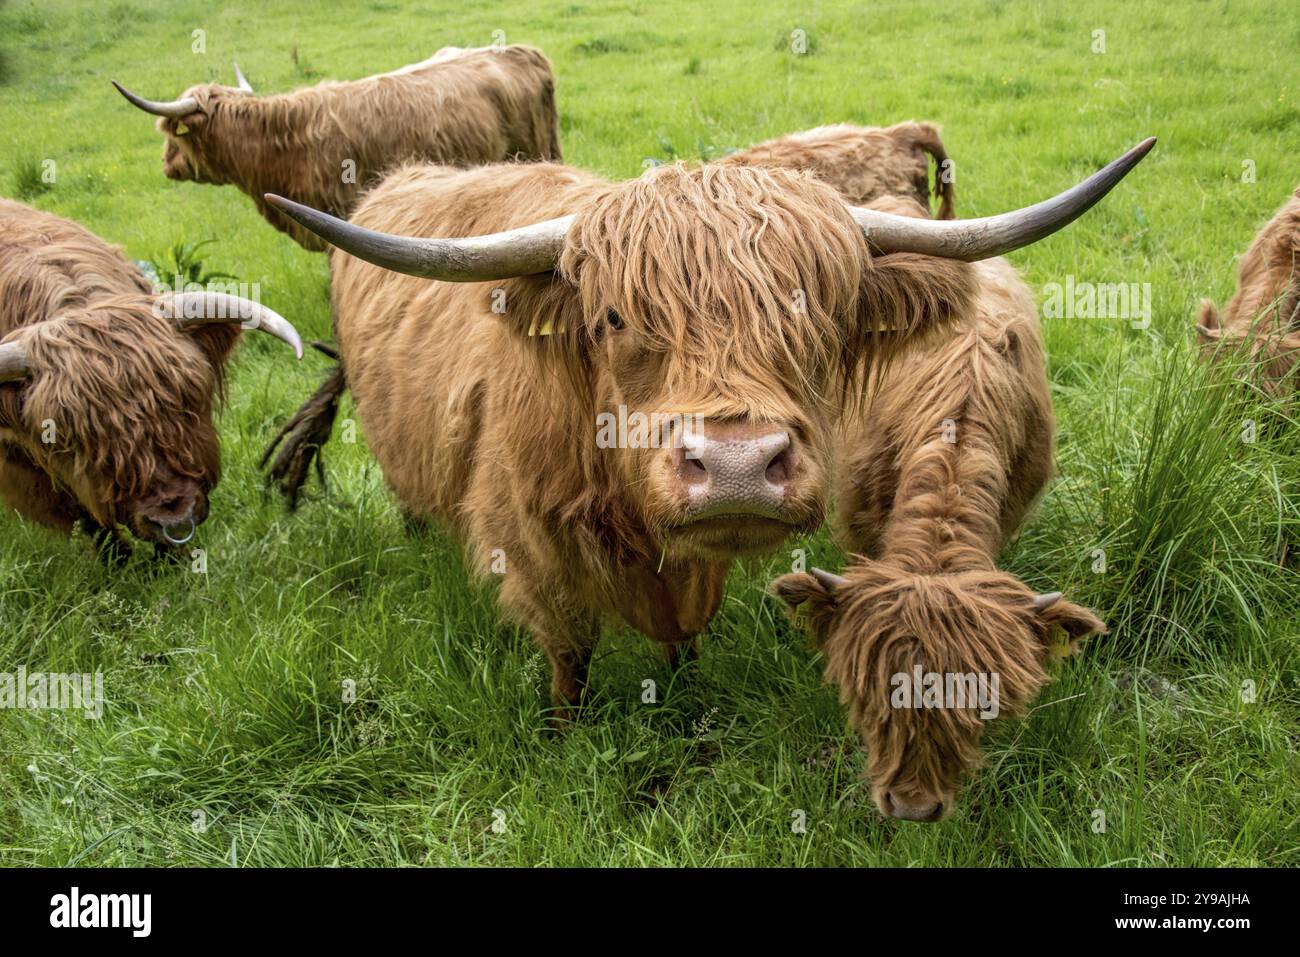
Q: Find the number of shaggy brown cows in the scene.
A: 6